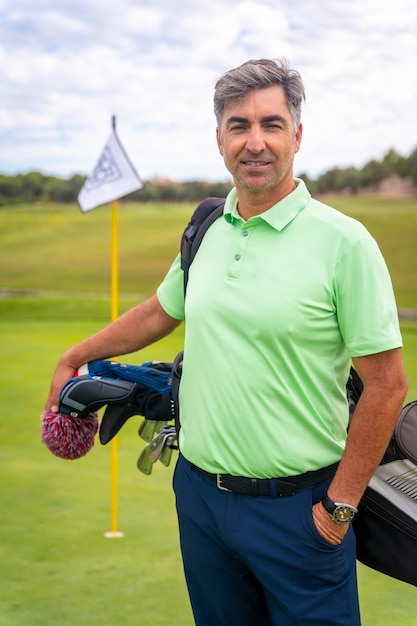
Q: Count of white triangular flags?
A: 1